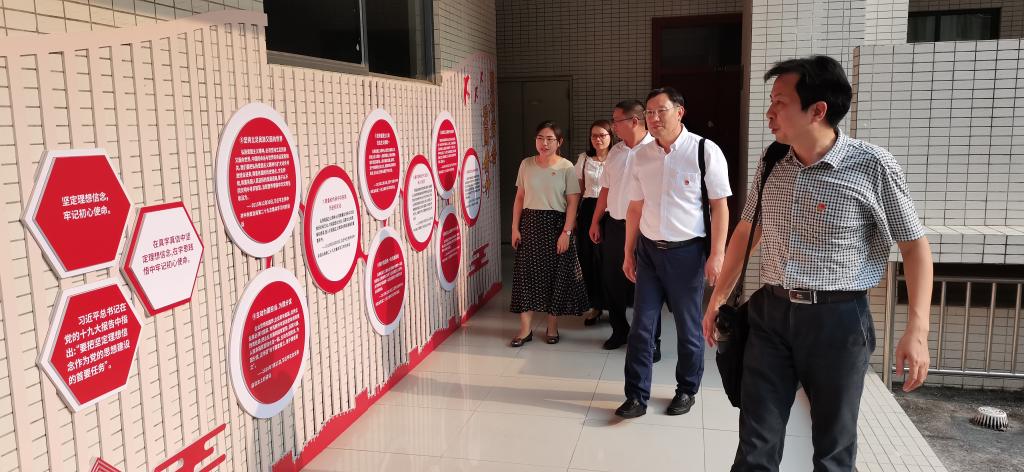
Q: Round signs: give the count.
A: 9